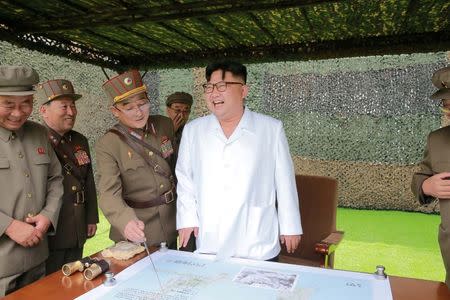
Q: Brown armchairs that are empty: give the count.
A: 1